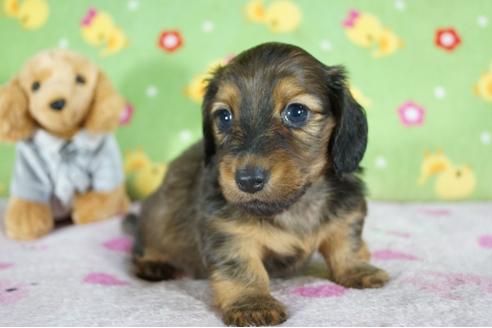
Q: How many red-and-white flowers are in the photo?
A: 2